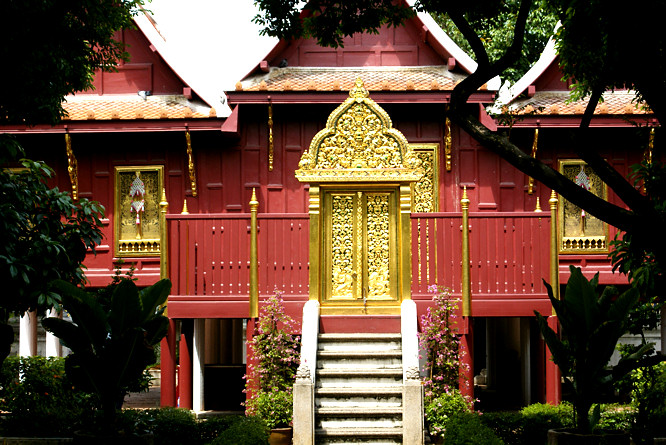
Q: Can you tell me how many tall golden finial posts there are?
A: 4